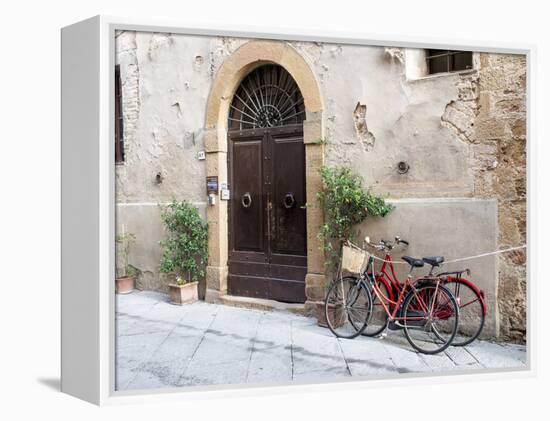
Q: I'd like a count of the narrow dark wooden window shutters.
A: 1